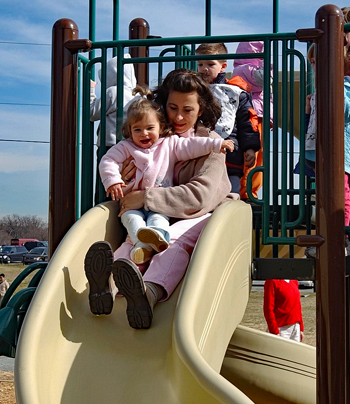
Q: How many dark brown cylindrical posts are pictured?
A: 3